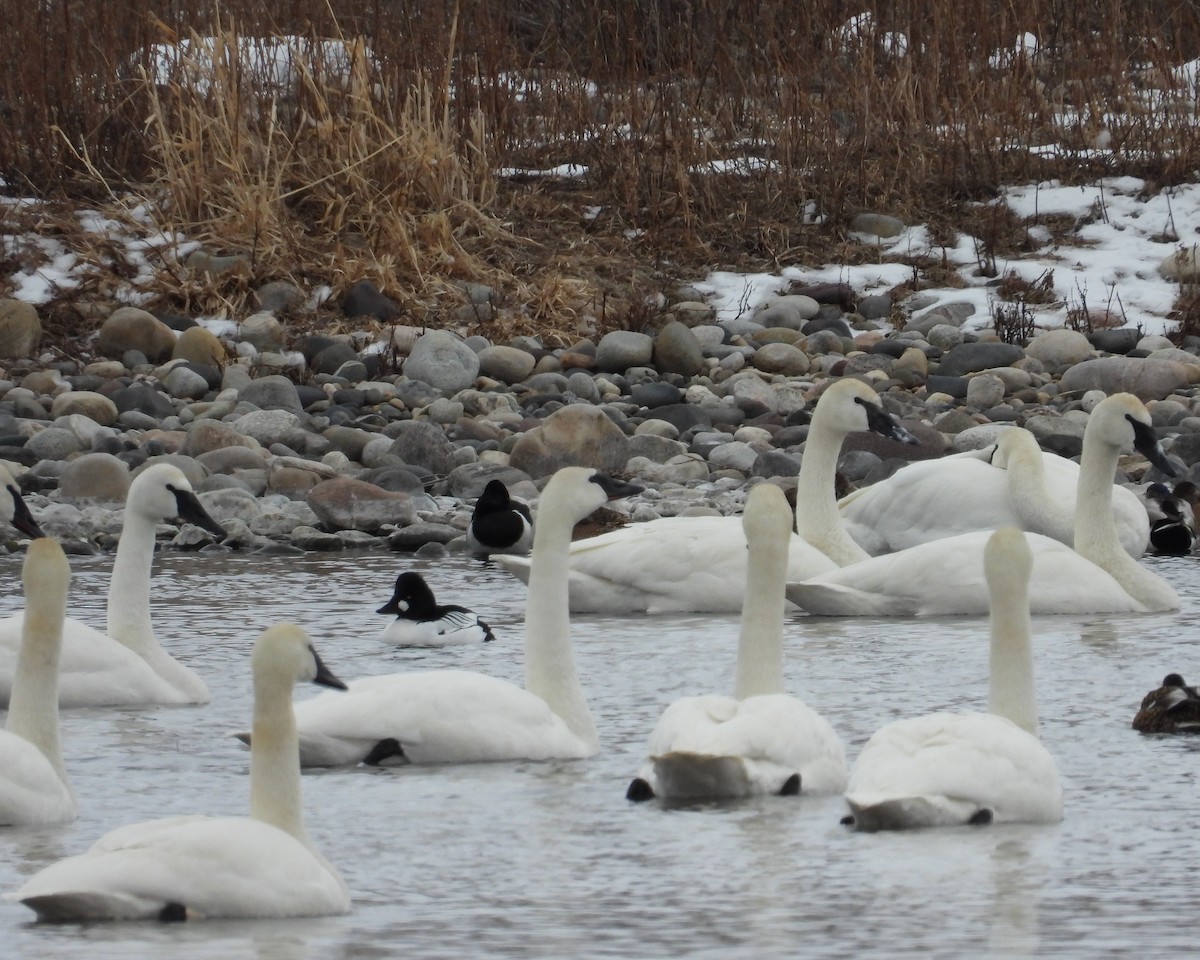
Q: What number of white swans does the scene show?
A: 10